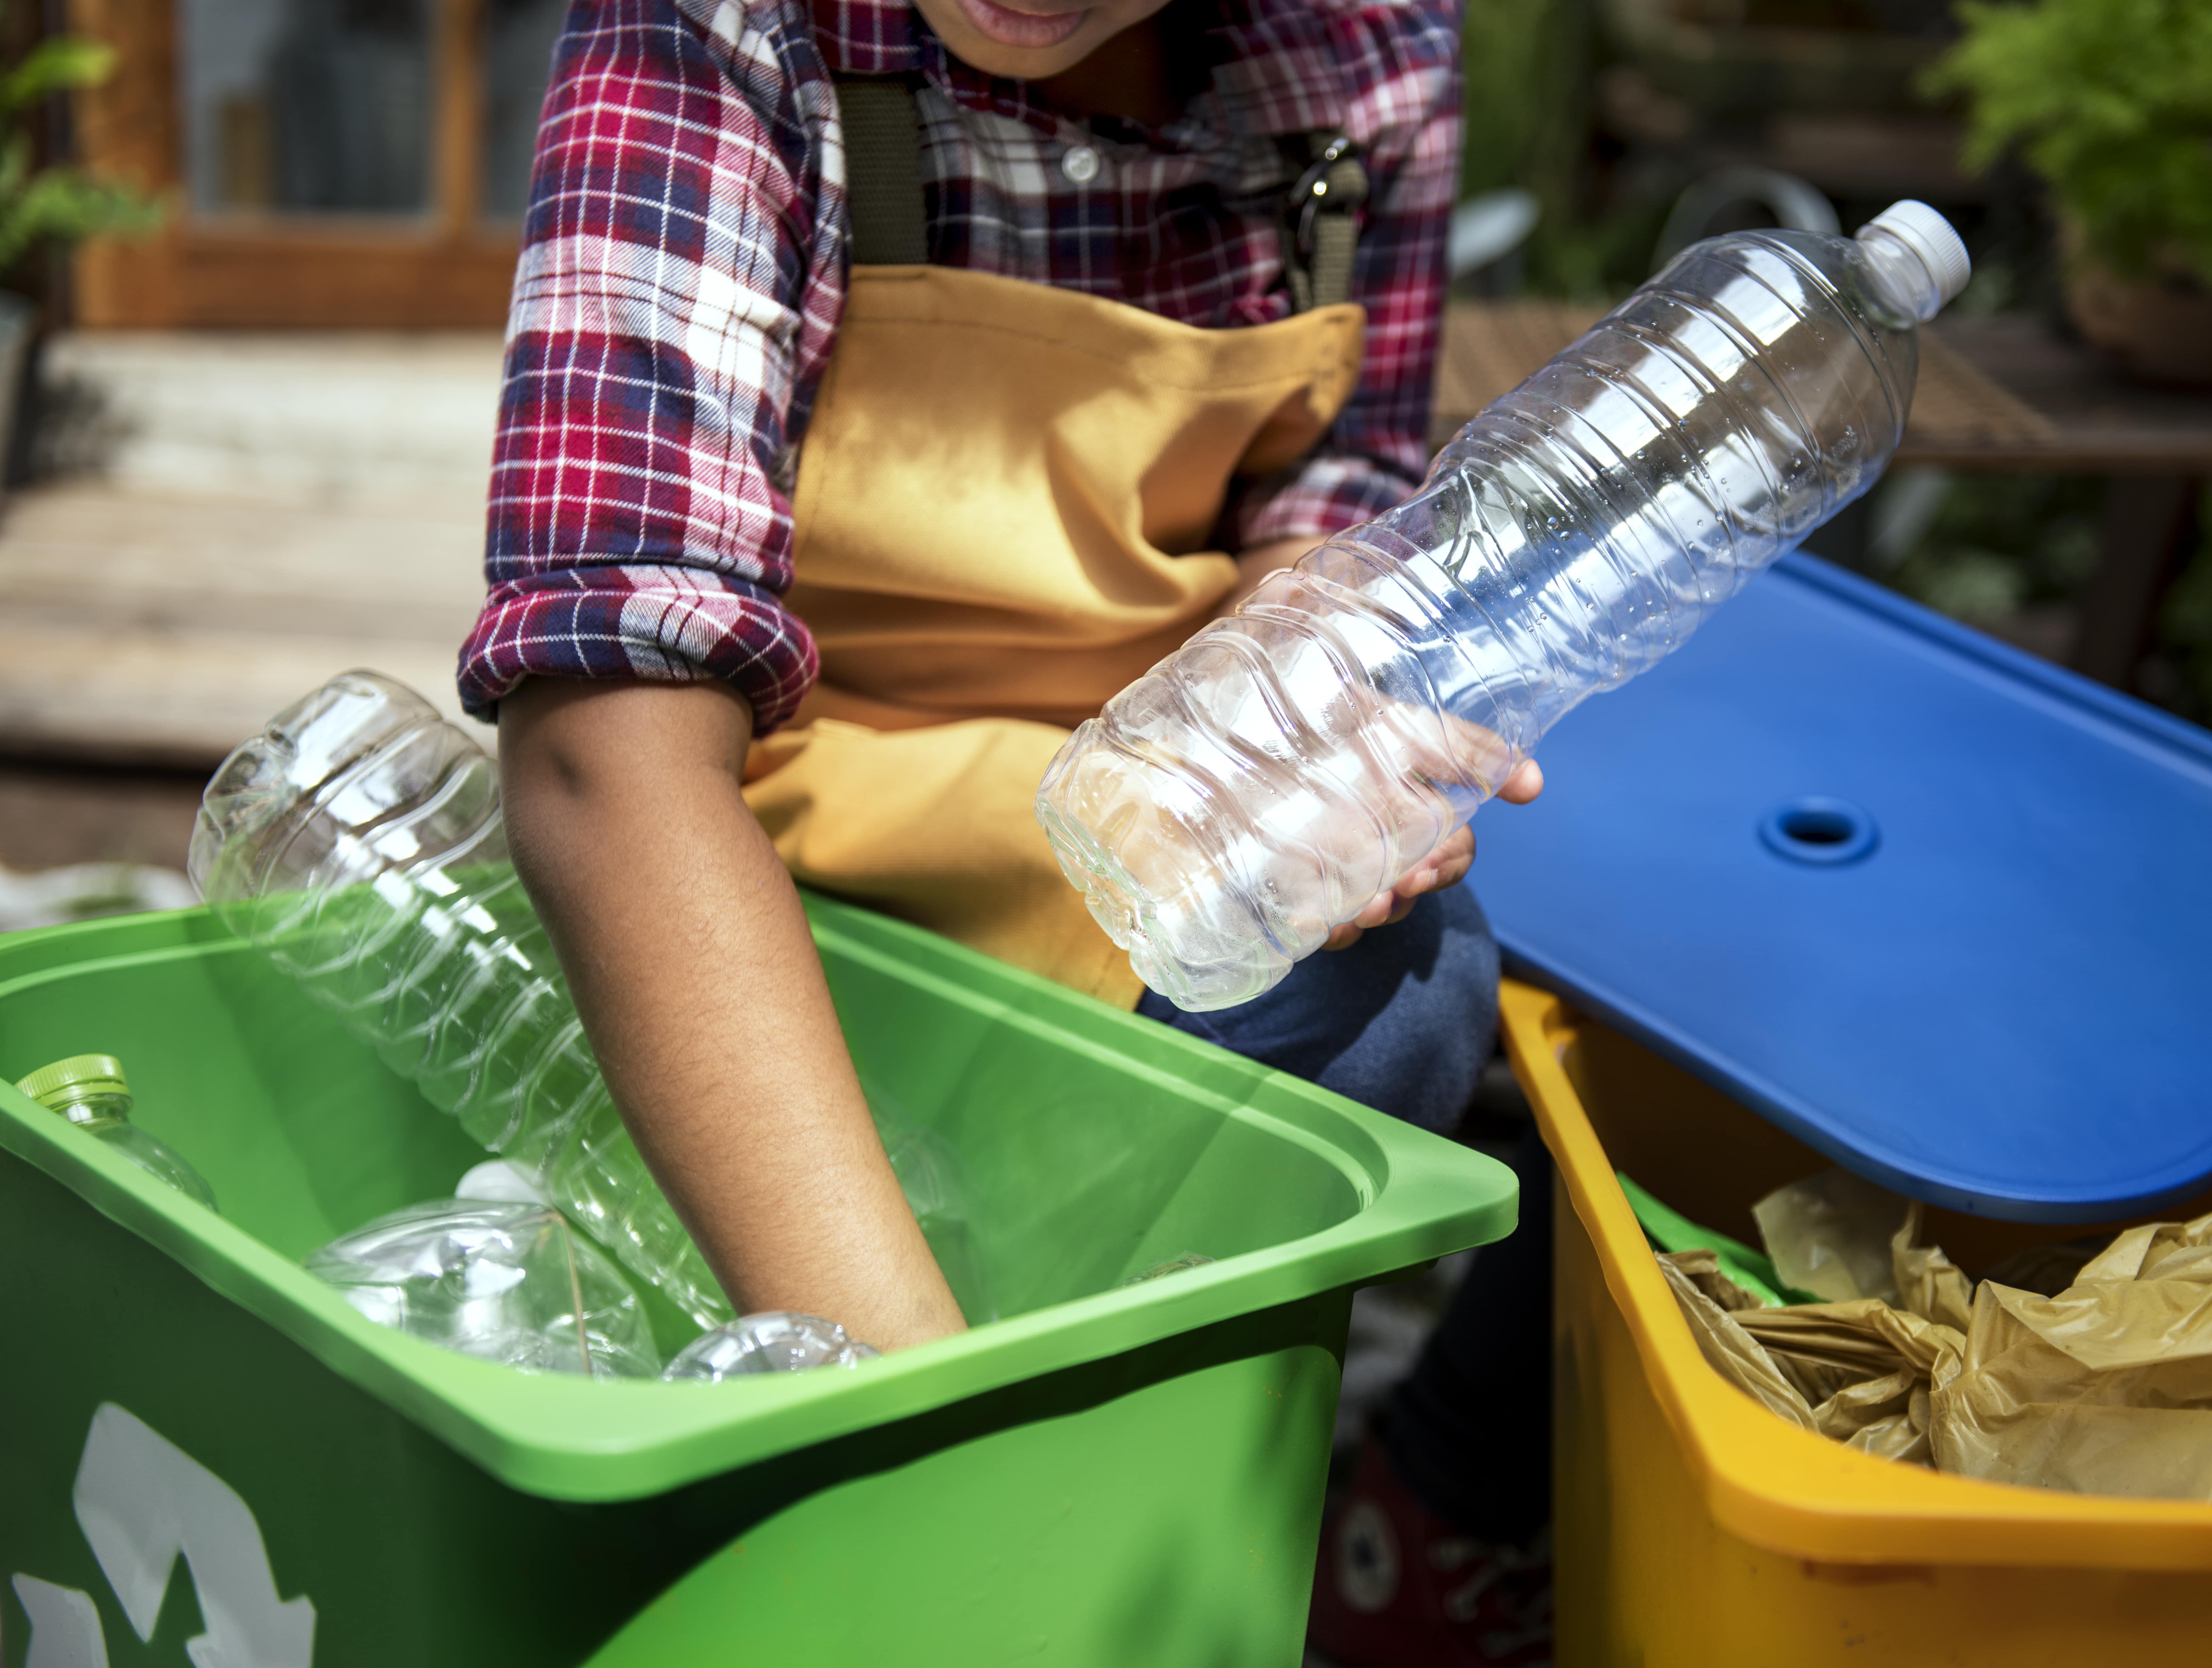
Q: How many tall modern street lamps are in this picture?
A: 0